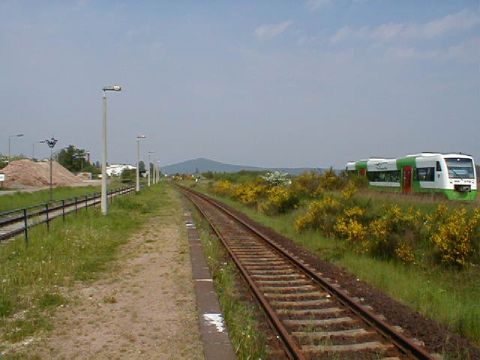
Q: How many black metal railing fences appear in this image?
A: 1